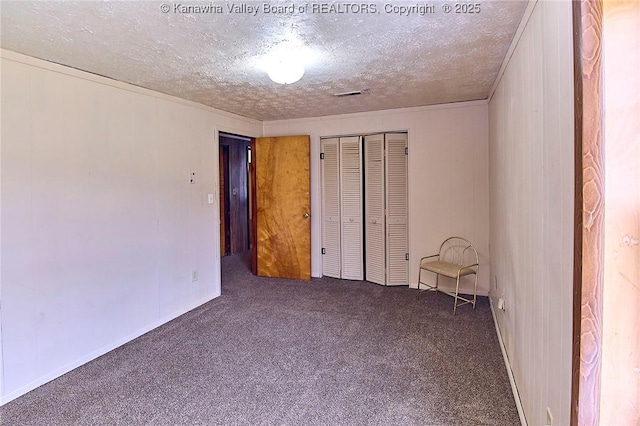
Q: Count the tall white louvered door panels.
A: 4